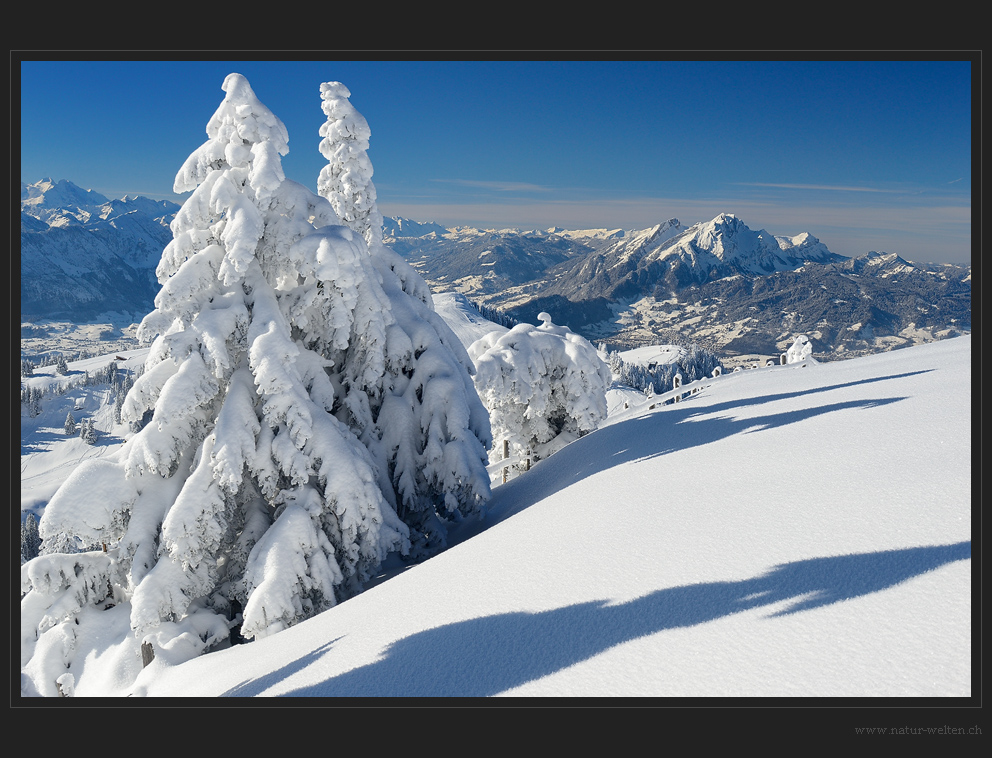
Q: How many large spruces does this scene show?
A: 2